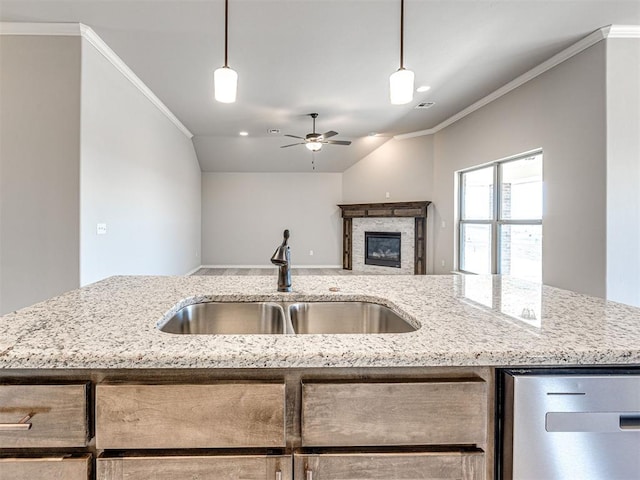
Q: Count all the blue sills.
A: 0